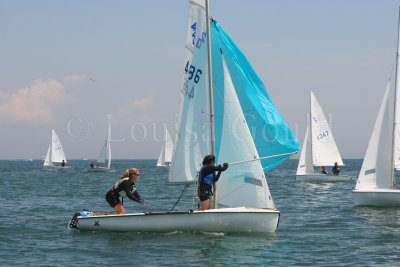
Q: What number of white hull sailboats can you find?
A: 6